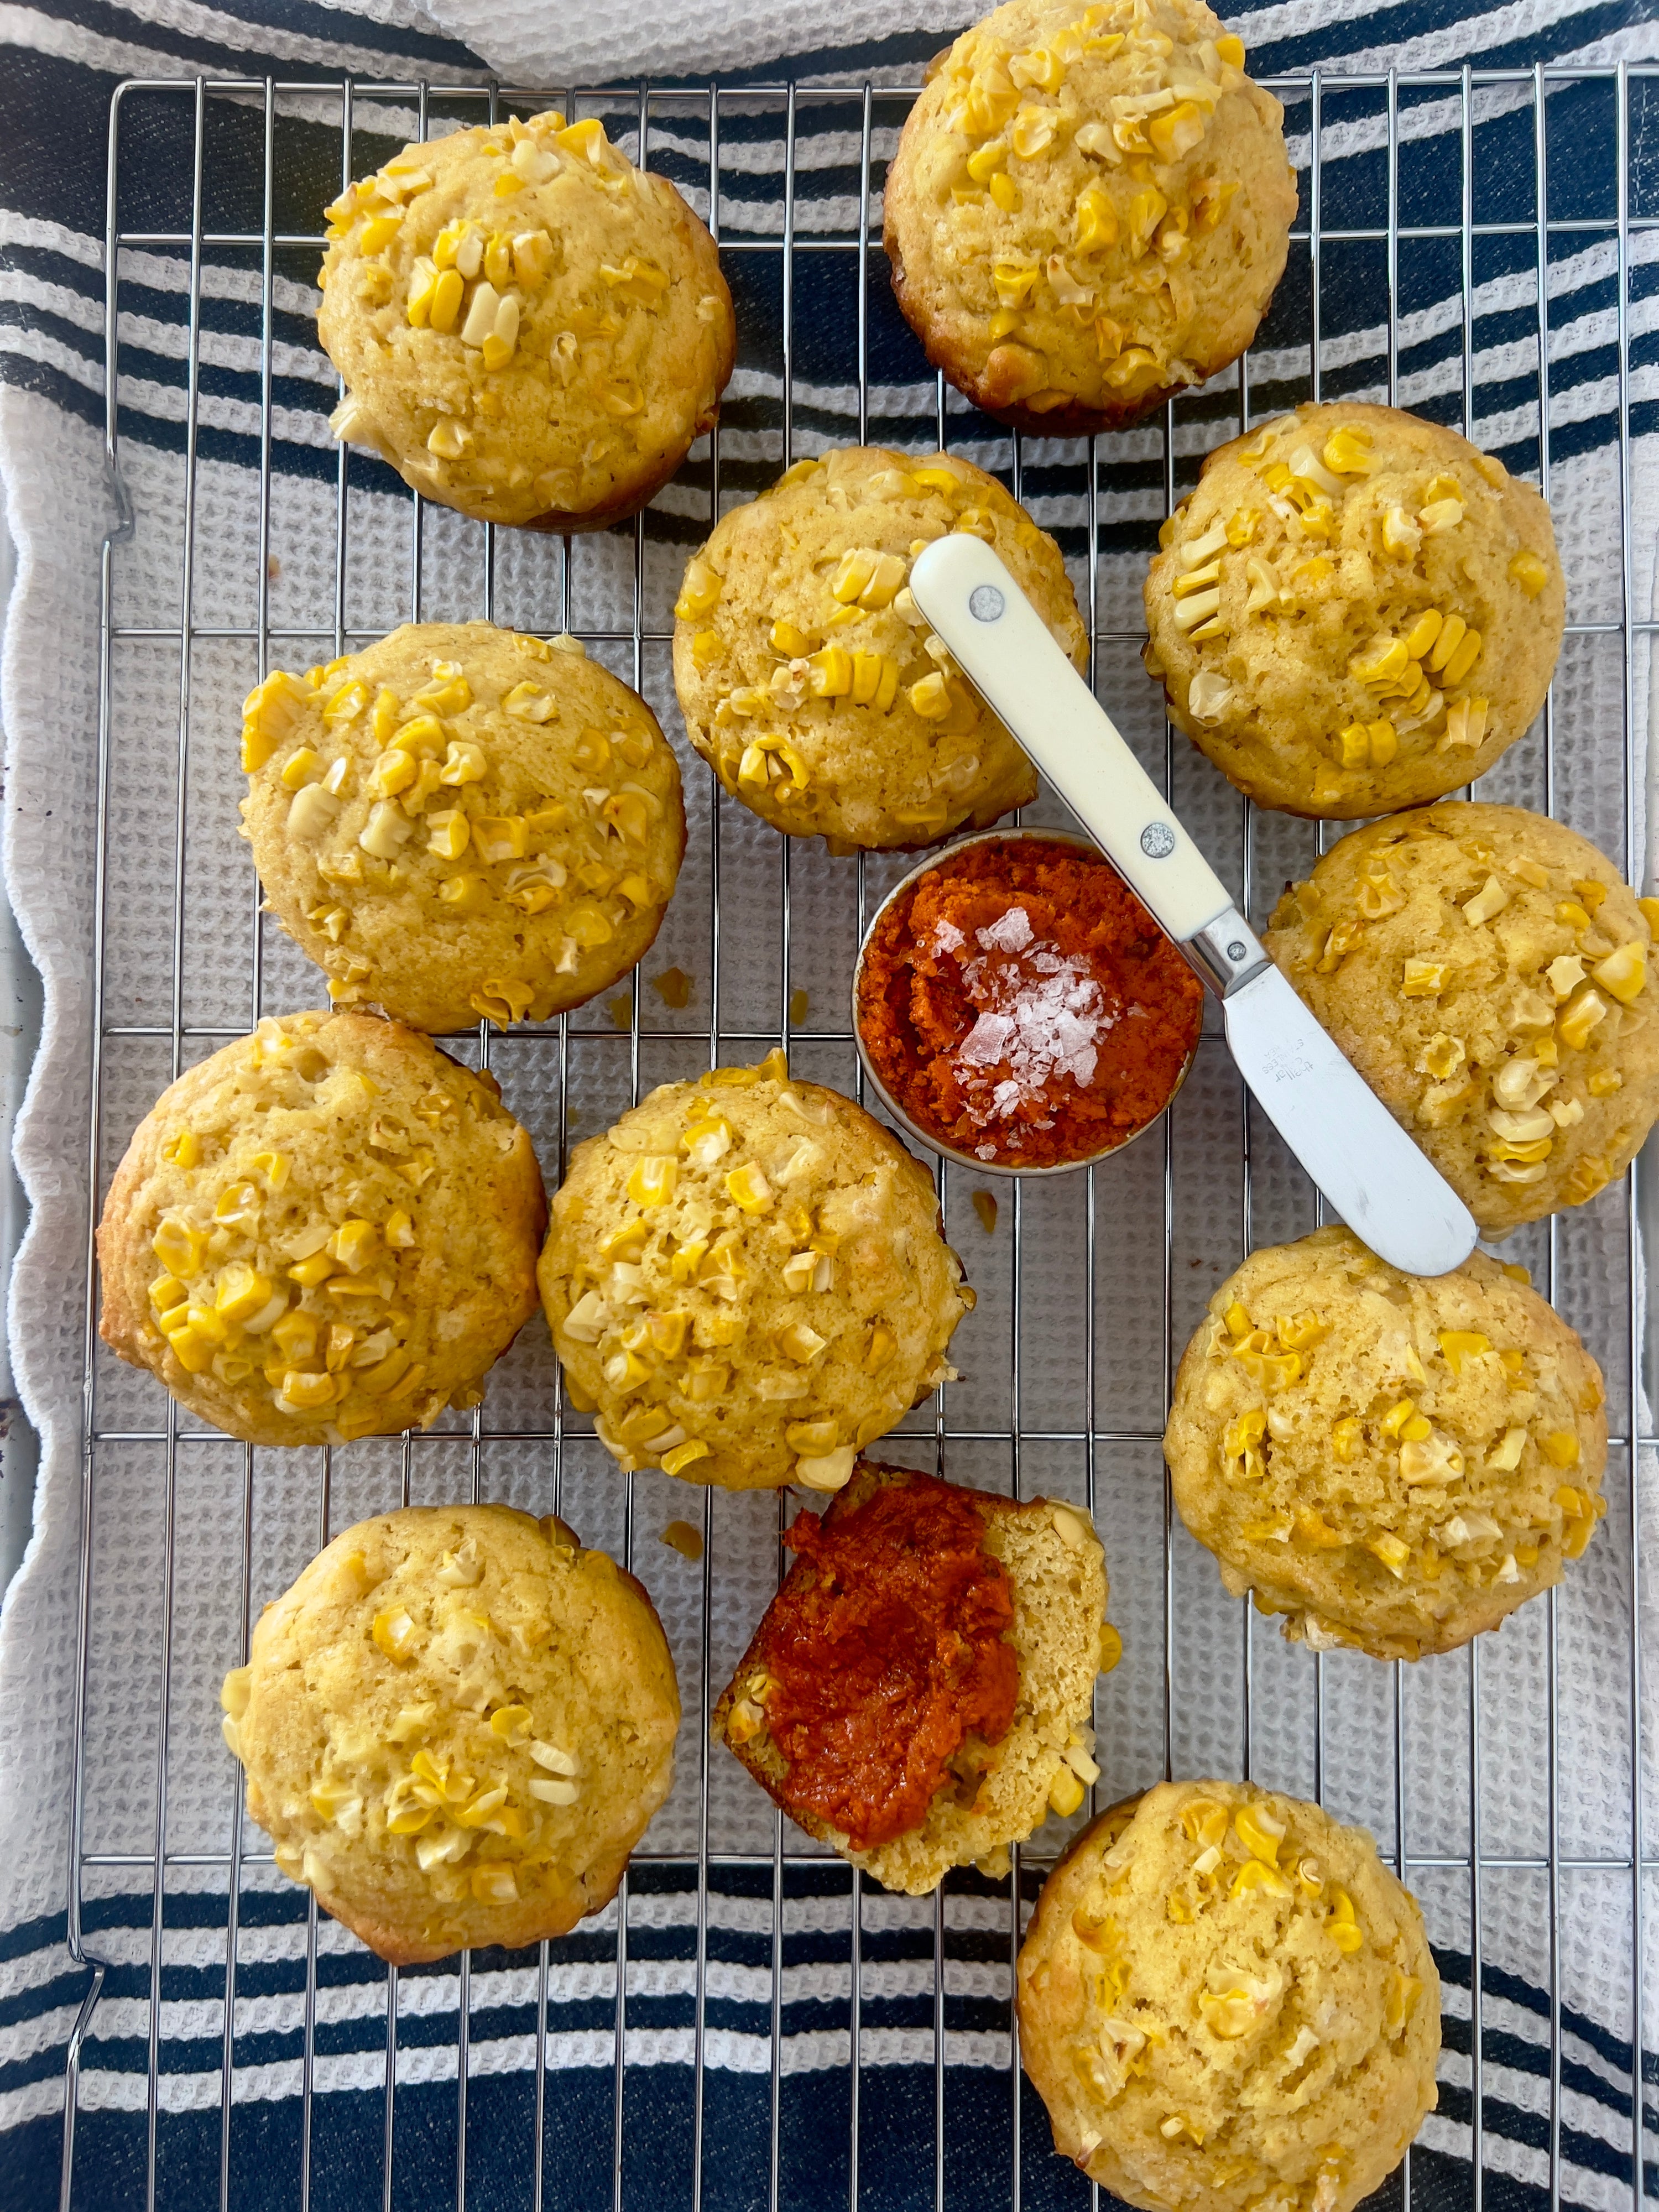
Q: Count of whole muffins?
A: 11